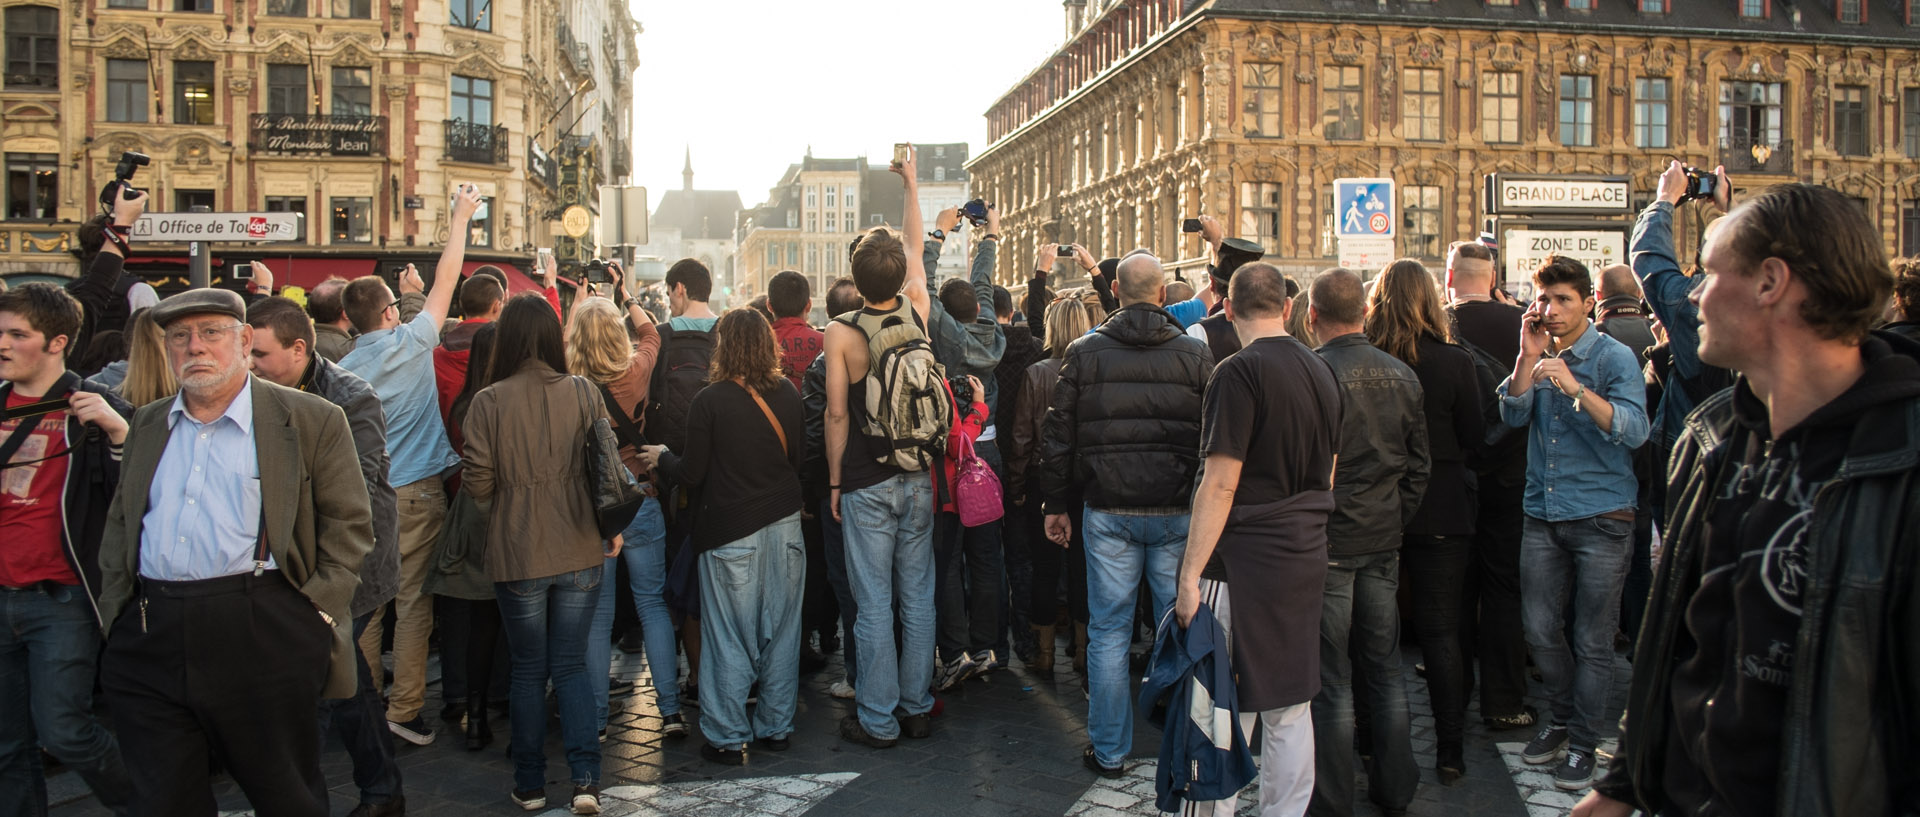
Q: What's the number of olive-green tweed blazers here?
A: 1